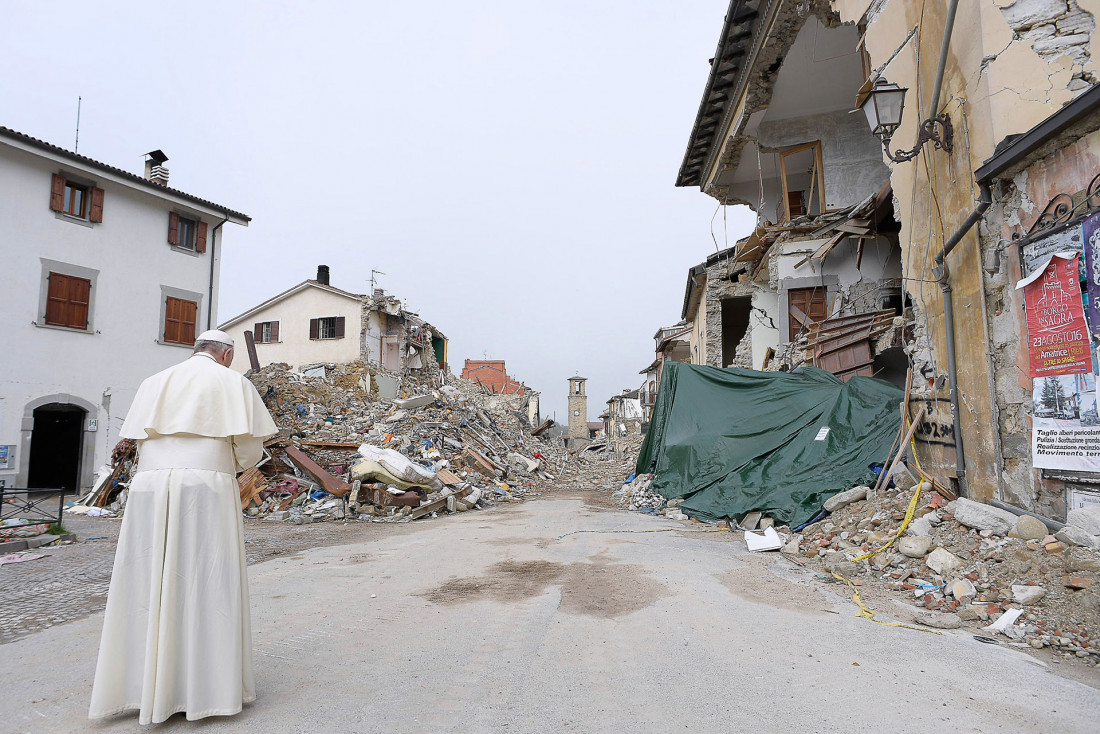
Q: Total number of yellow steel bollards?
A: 0